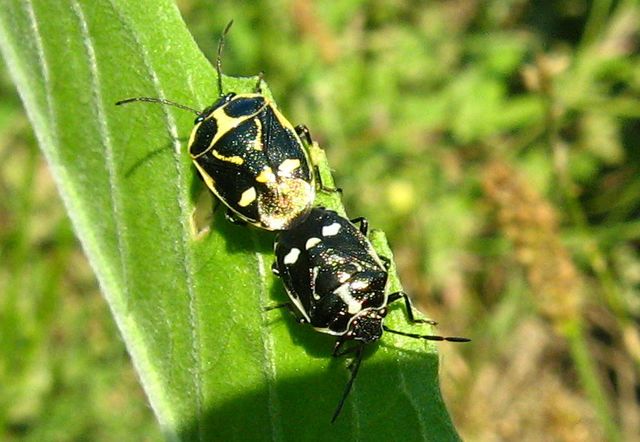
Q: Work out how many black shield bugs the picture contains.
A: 2